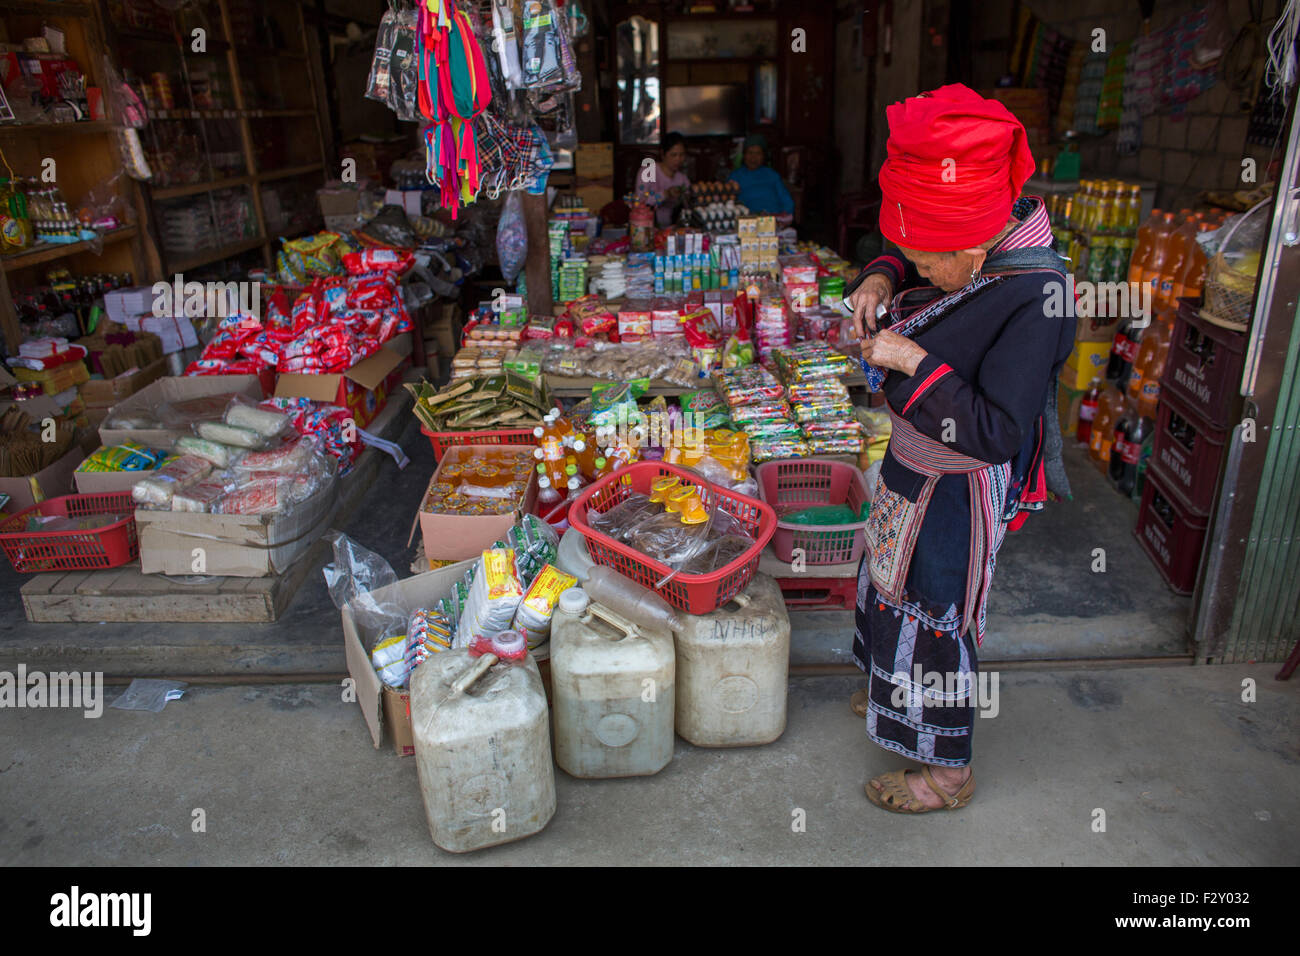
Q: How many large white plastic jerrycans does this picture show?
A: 3